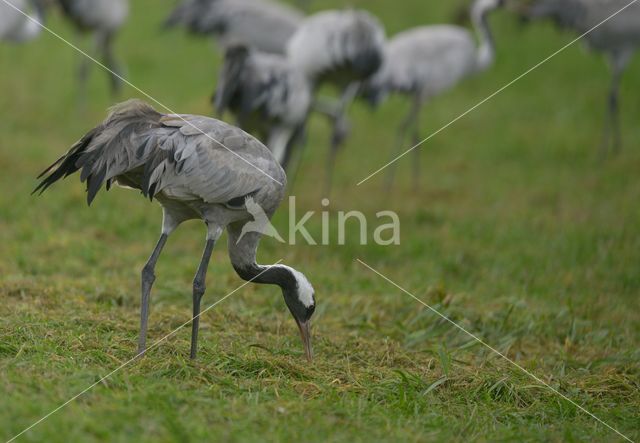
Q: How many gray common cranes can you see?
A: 8